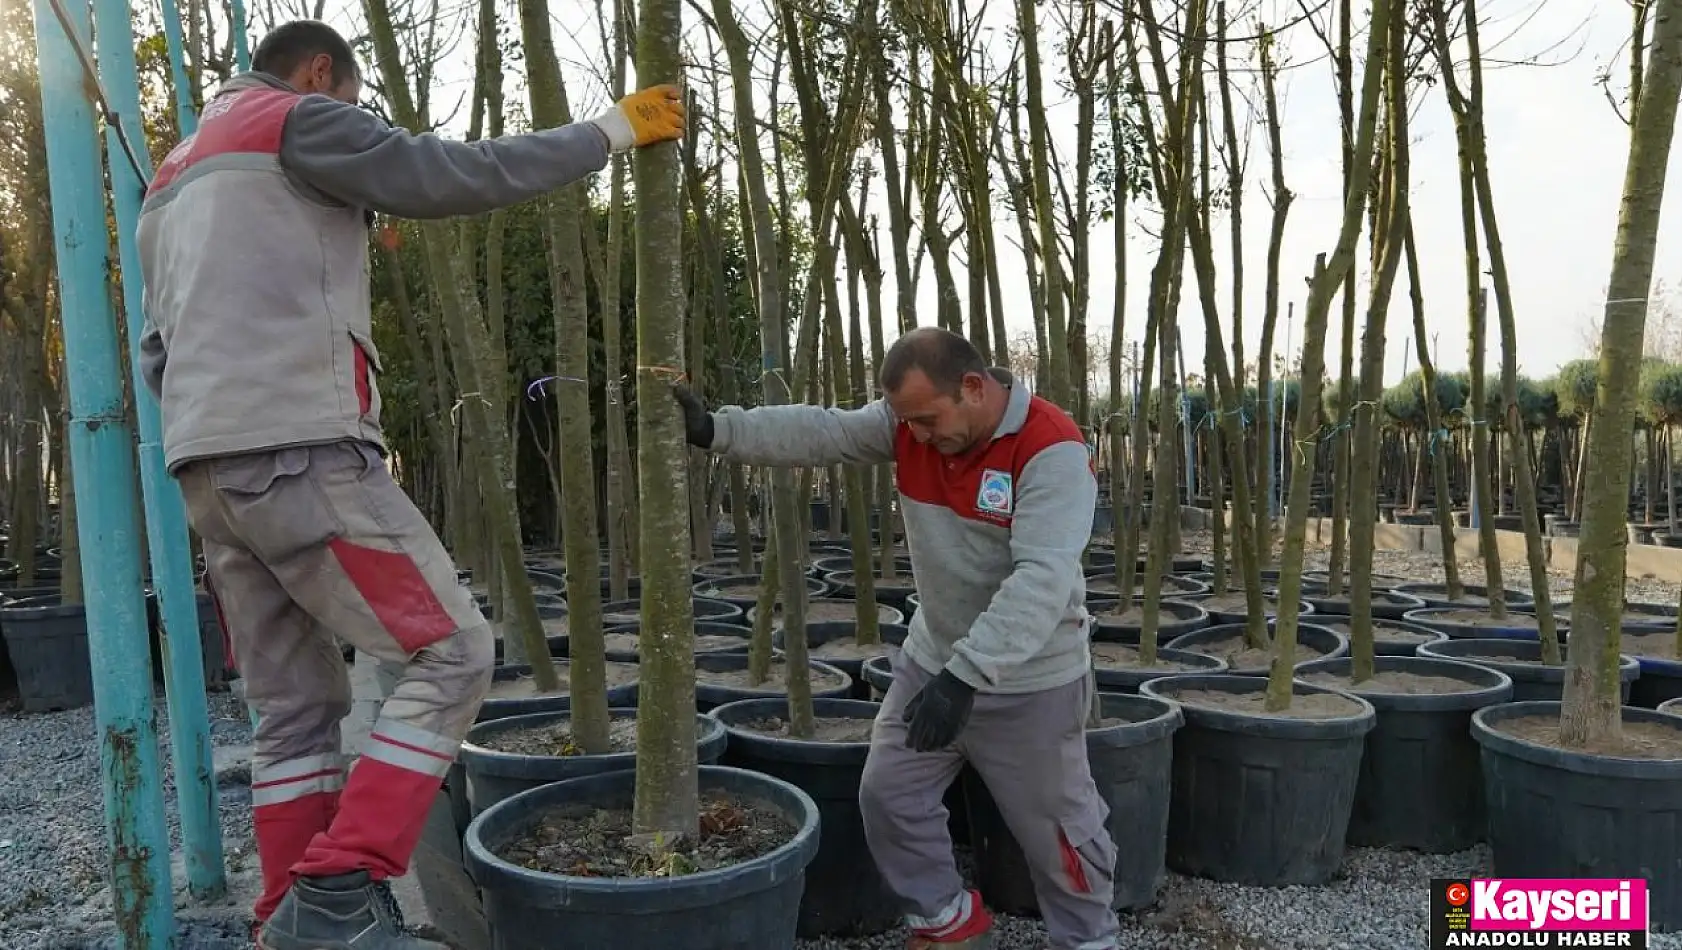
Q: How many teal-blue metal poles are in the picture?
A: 4